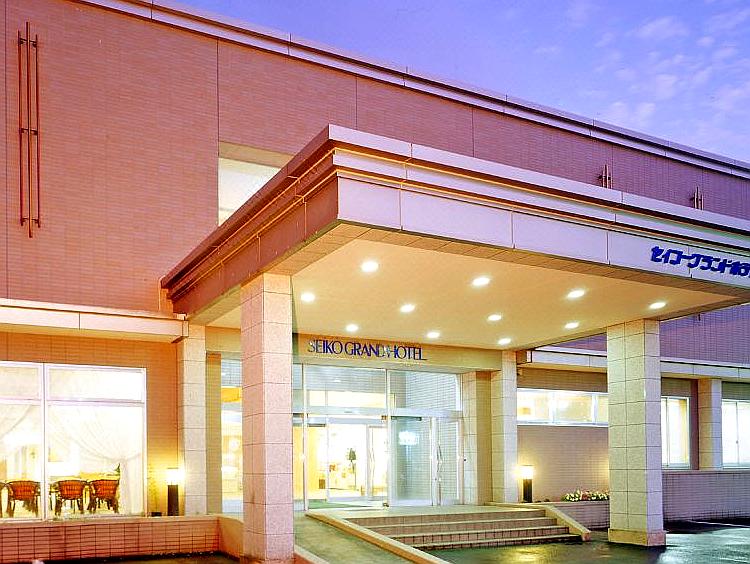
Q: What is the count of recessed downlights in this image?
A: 11